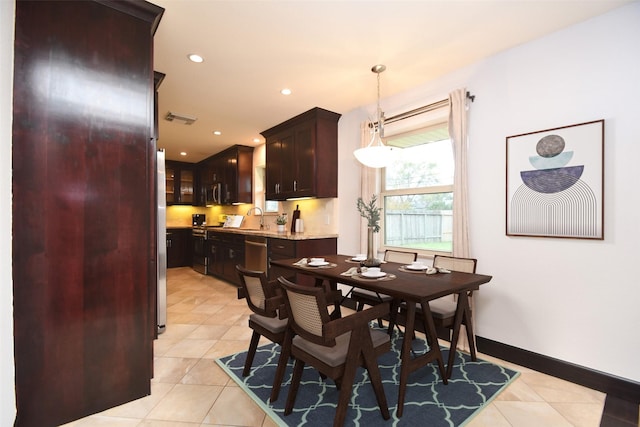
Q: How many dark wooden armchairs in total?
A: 4